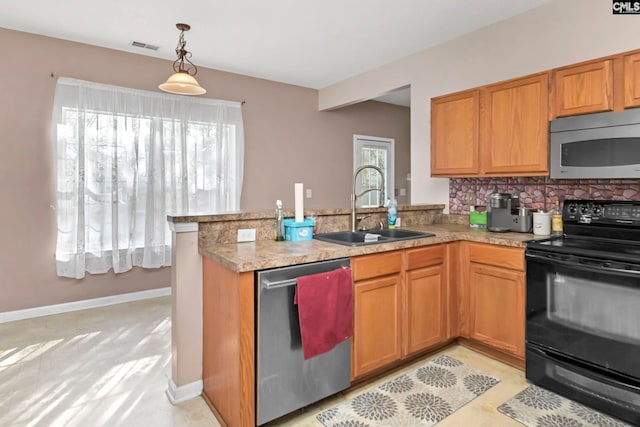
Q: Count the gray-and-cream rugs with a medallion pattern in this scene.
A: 2